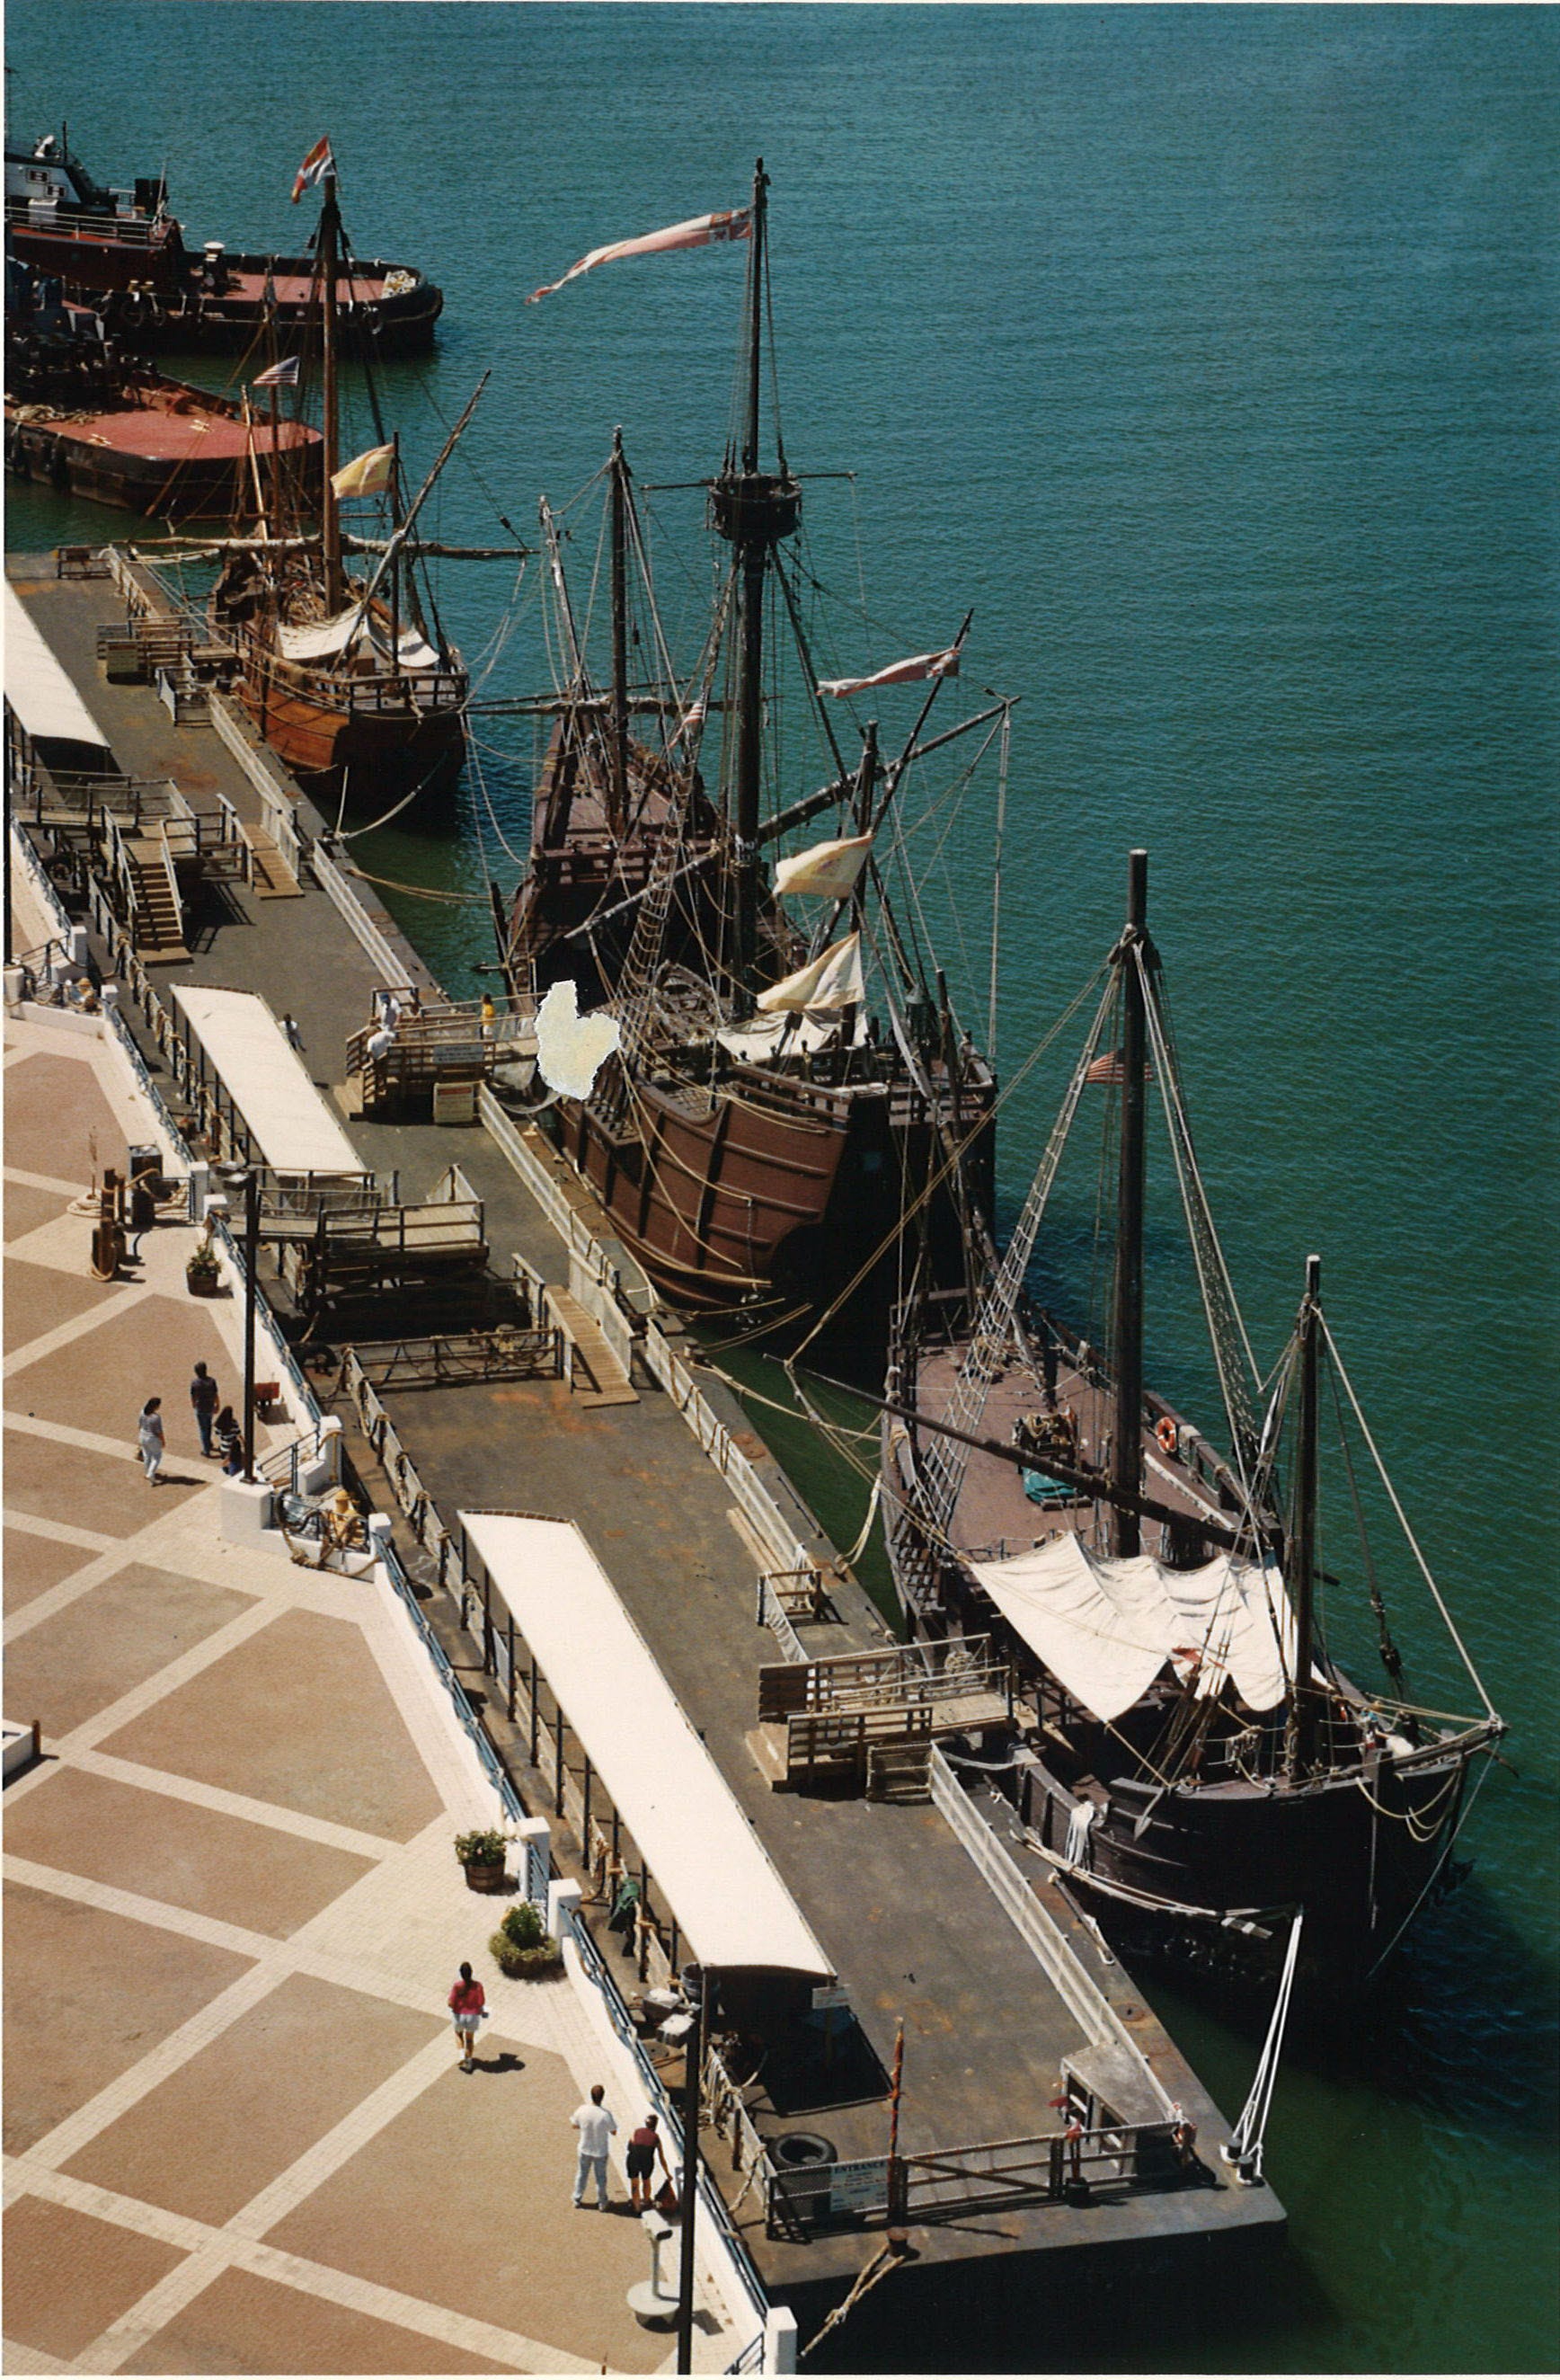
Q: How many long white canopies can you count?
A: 3